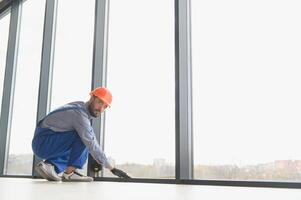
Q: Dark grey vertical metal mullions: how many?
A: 4